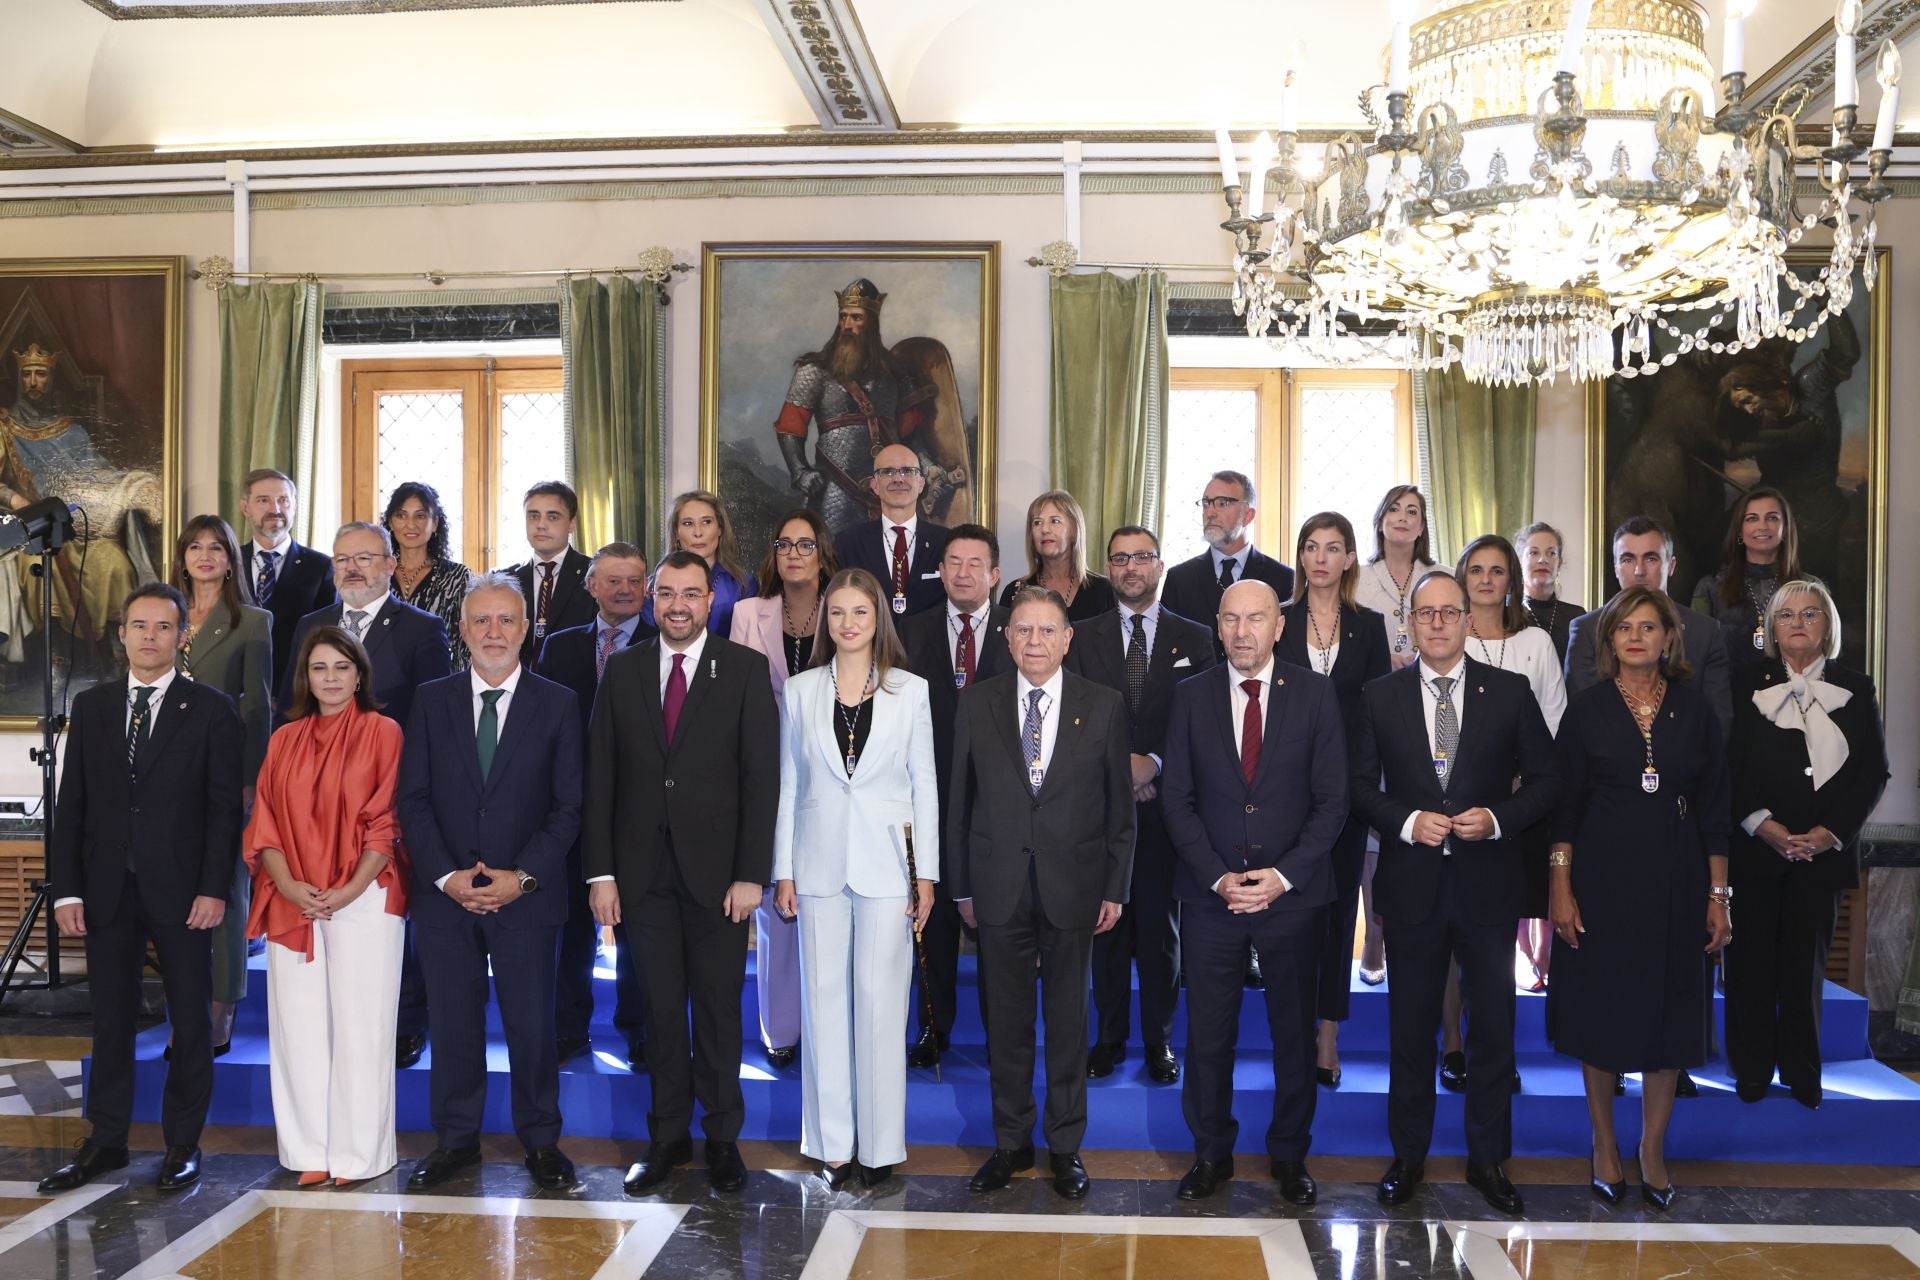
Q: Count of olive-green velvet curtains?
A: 4